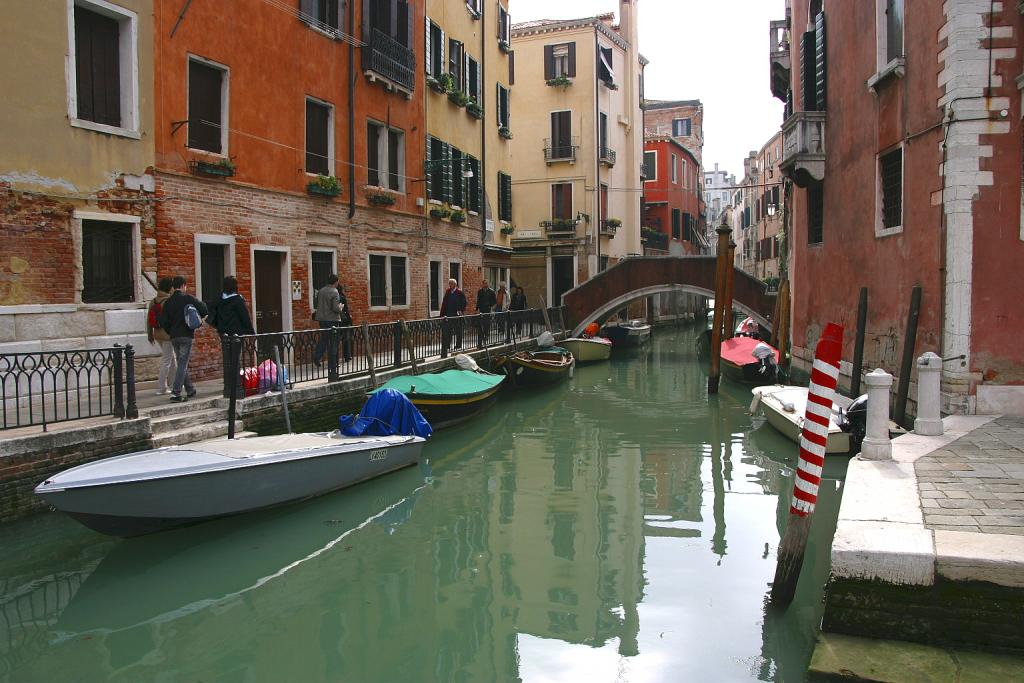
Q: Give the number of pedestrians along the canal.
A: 9